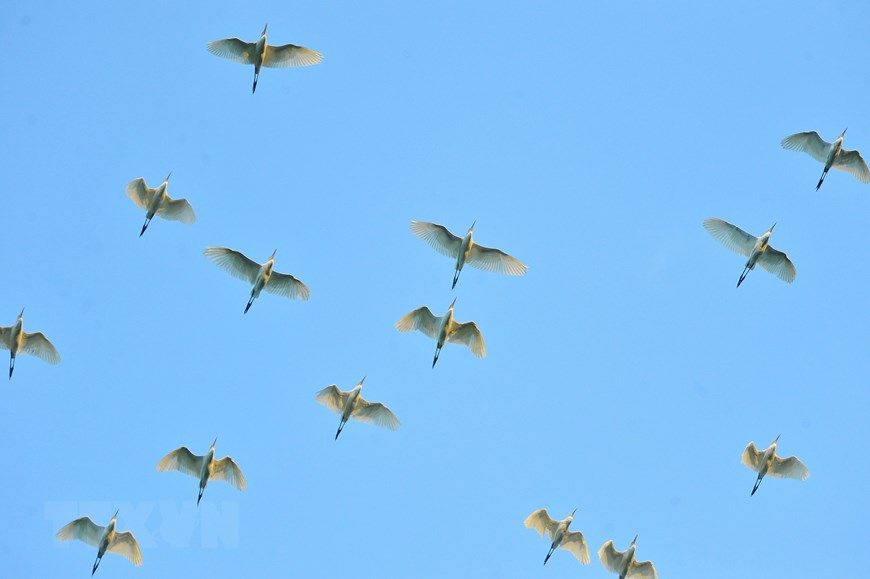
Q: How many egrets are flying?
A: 14